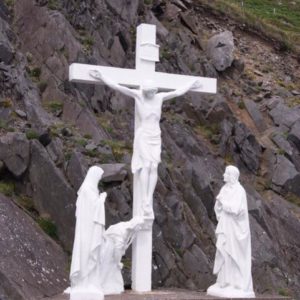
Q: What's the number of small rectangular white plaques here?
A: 1